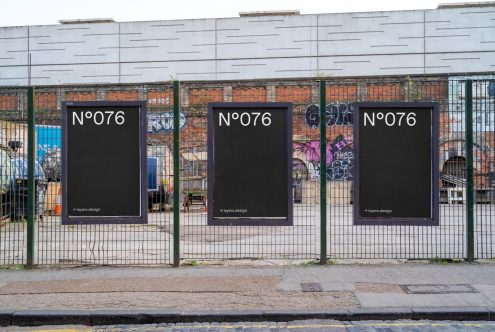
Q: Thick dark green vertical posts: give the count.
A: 4